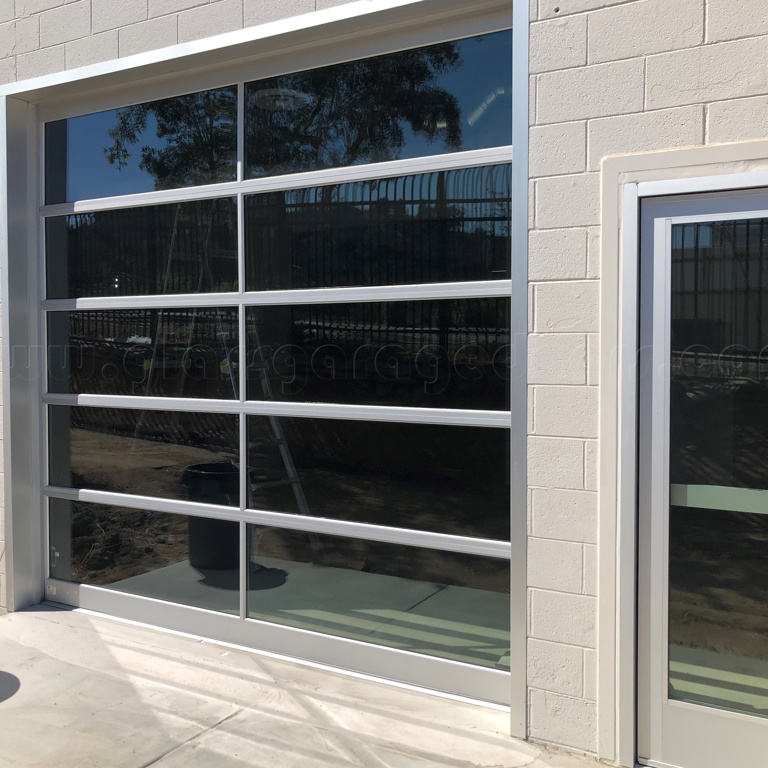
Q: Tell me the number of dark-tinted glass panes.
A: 11